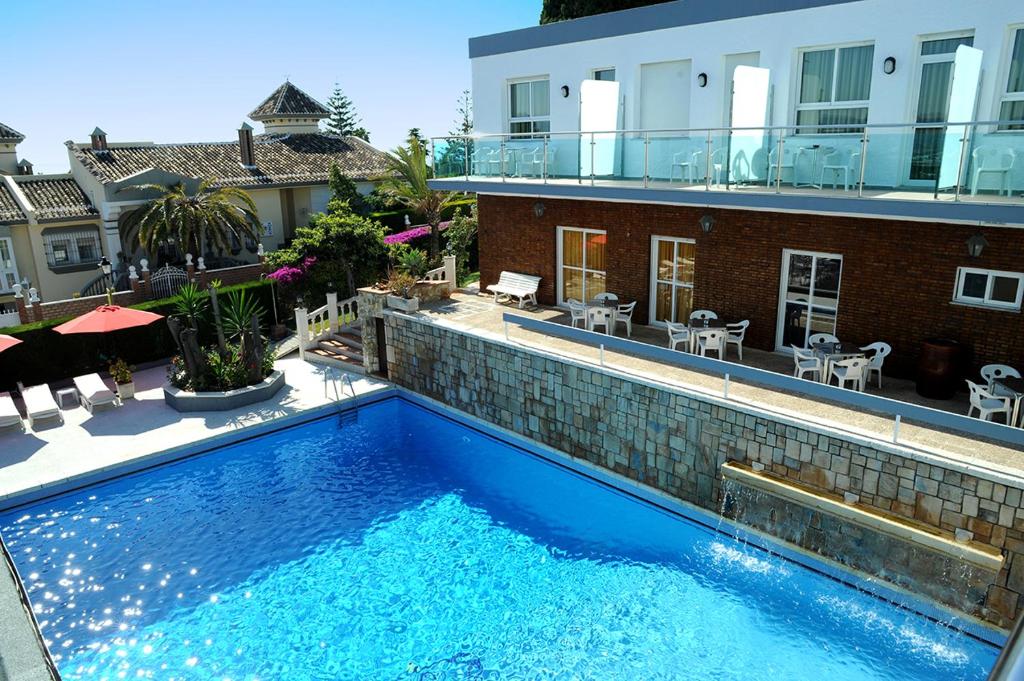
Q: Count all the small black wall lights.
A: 3